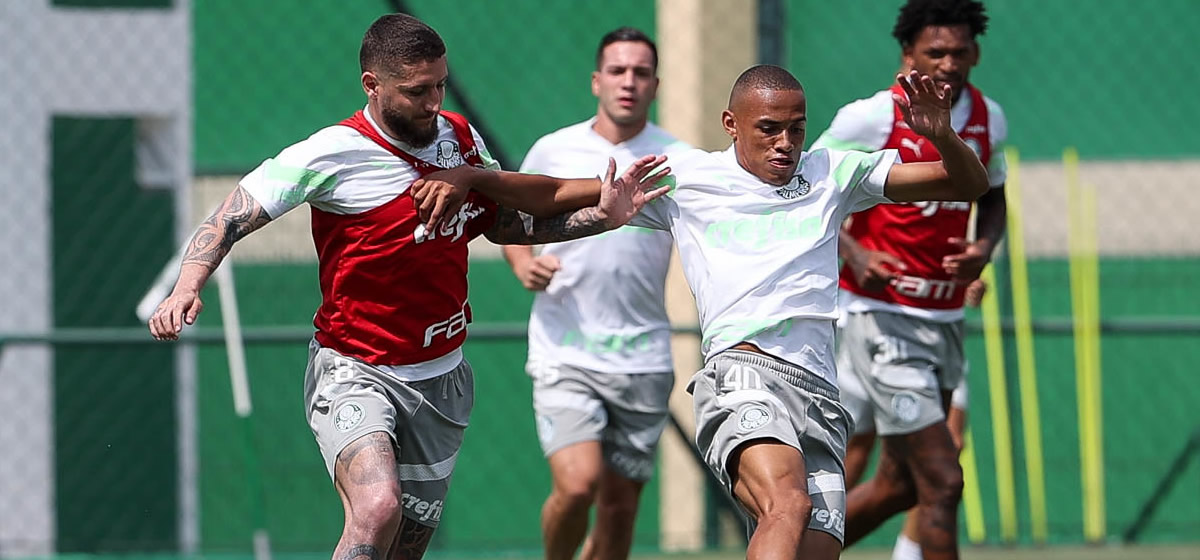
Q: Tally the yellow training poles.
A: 5